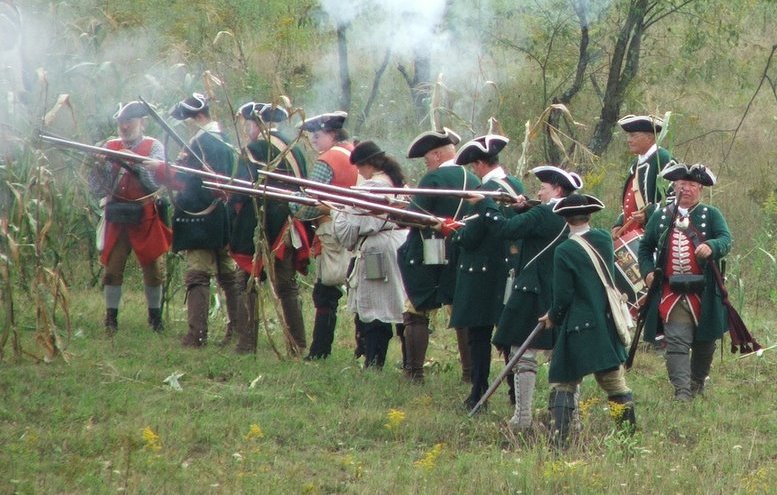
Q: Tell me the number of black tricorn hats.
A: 10